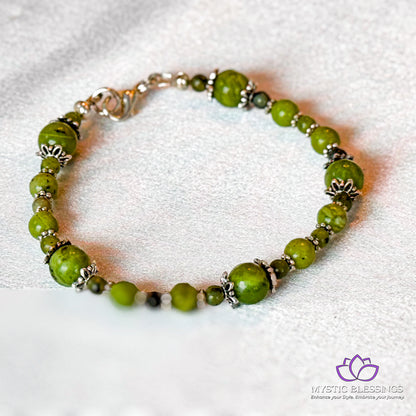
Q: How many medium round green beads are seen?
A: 8